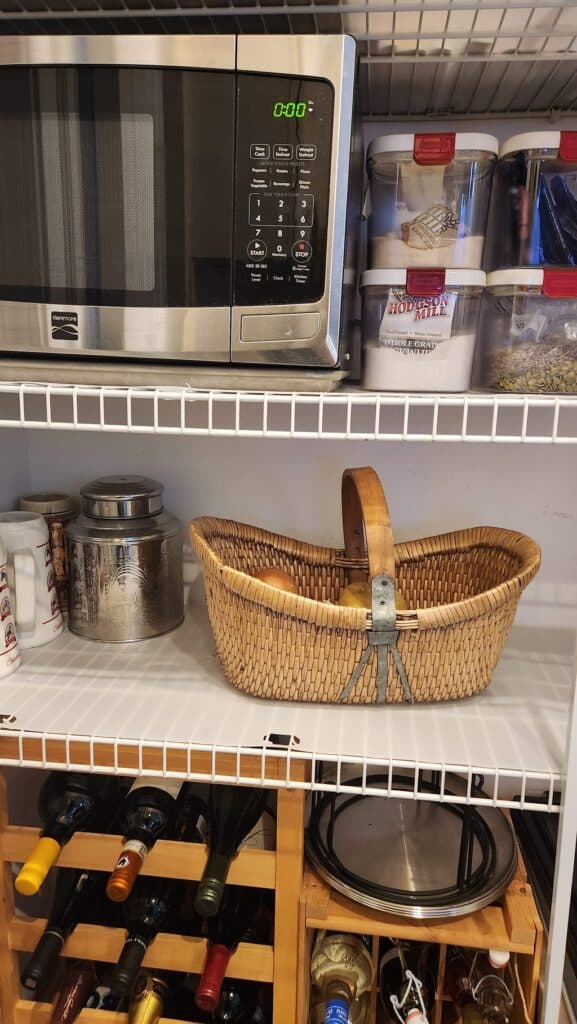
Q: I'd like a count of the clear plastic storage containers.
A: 4